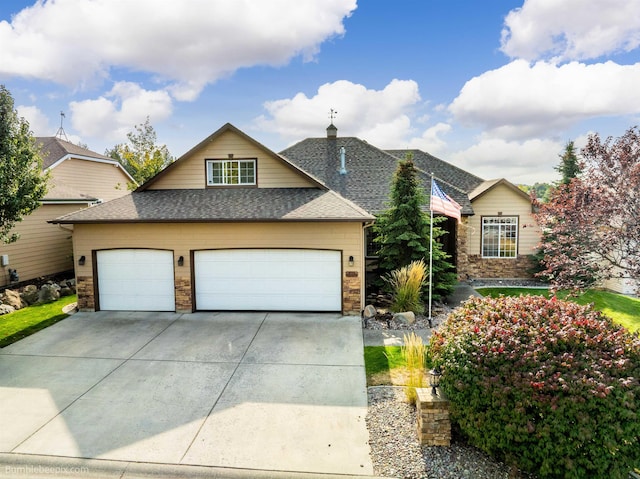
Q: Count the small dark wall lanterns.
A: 3